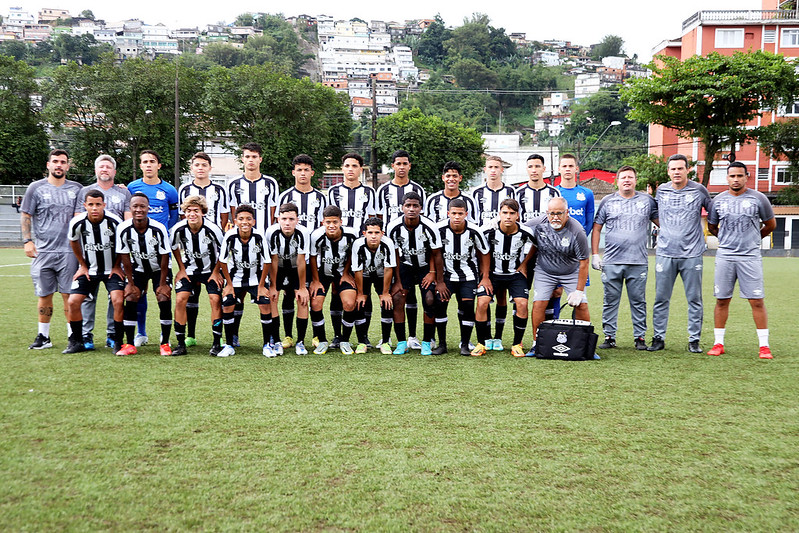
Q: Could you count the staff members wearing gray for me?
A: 6